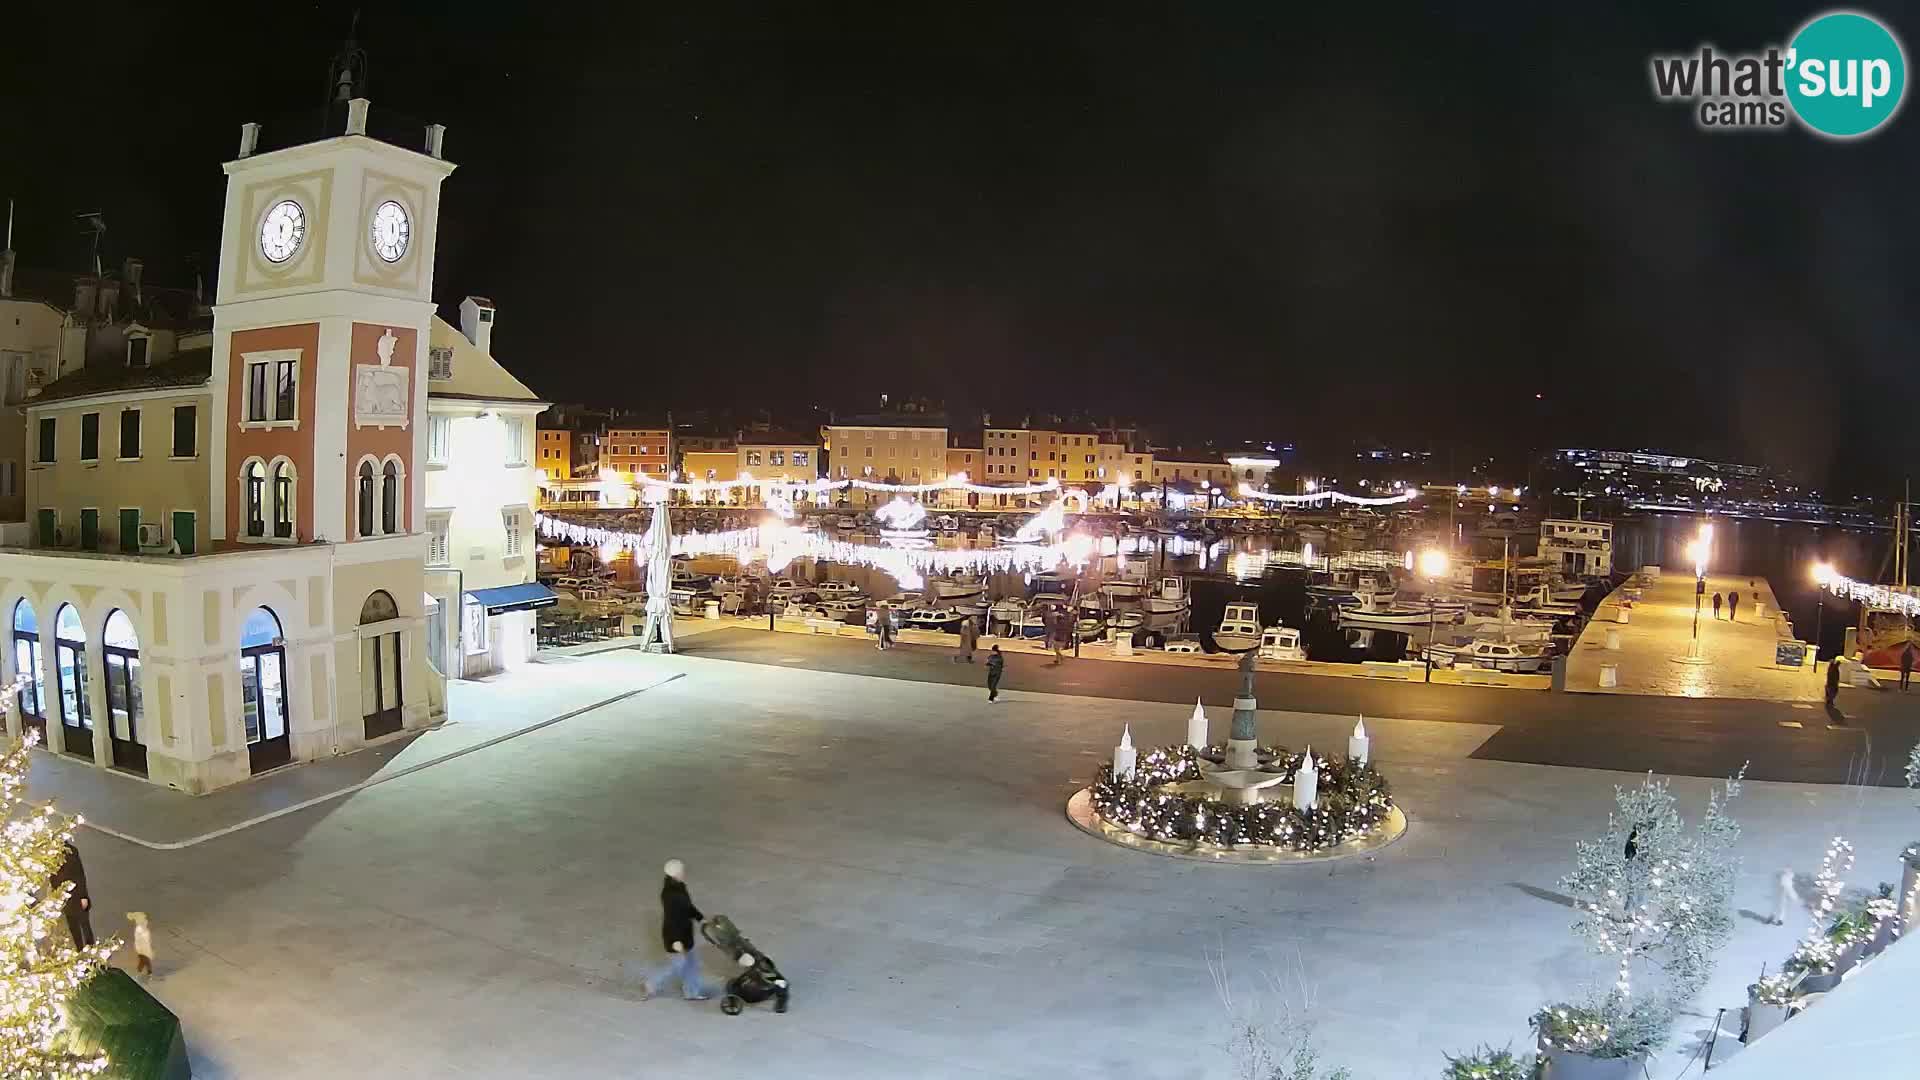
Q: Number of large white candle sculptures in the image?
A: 4